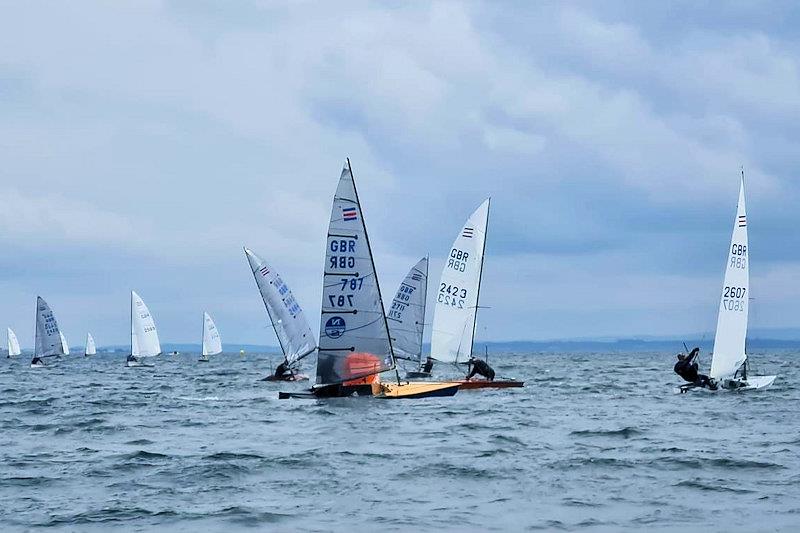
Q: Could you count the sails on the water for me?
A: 11